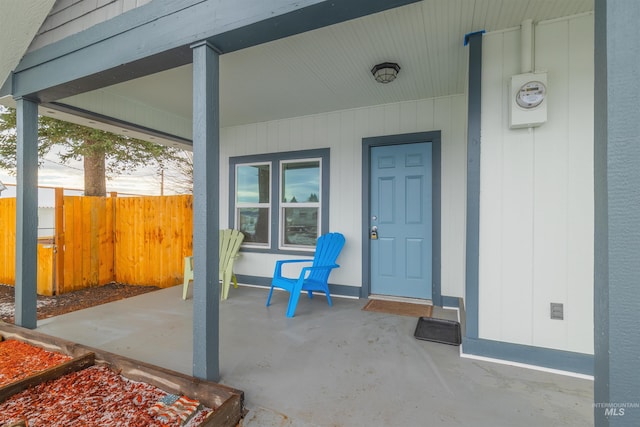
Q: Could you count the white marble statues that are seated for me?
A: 0